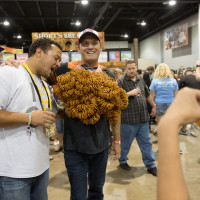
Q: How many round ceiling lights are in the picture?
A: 7